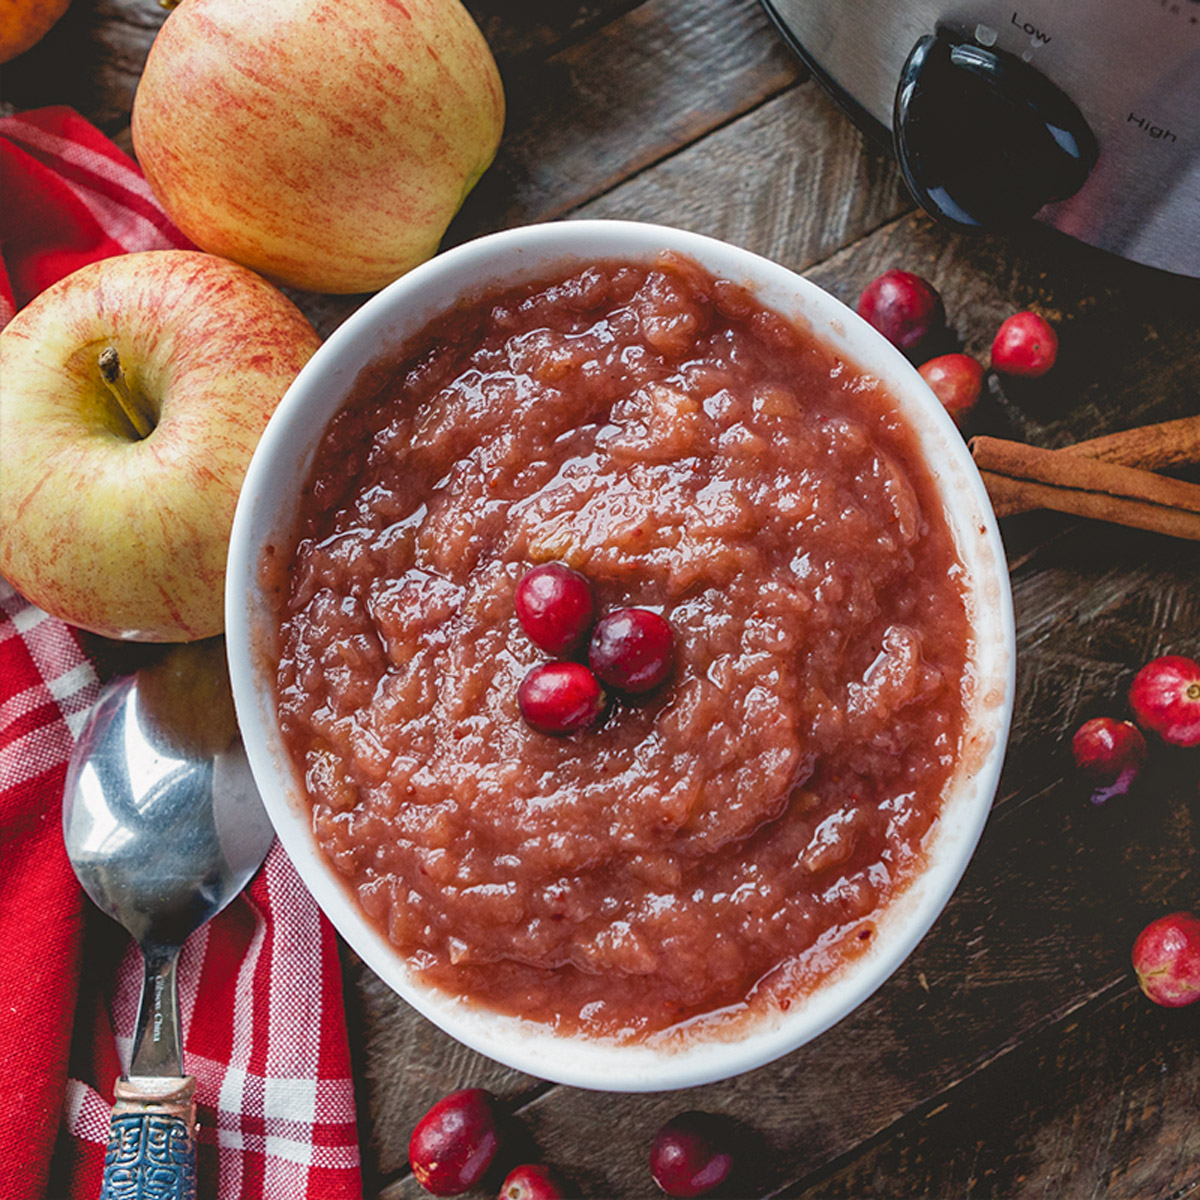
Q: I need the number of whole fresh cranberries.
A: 12